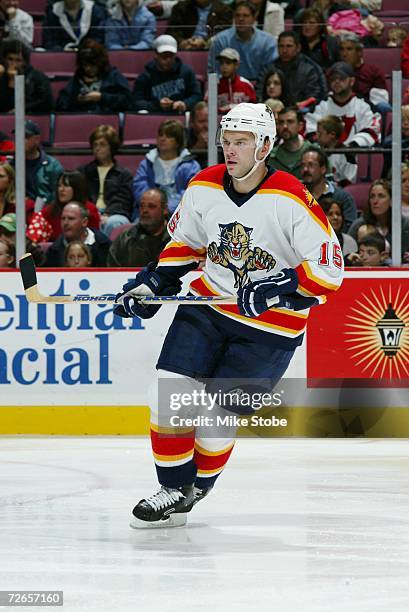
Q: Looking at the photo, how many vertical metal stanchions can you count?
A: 3